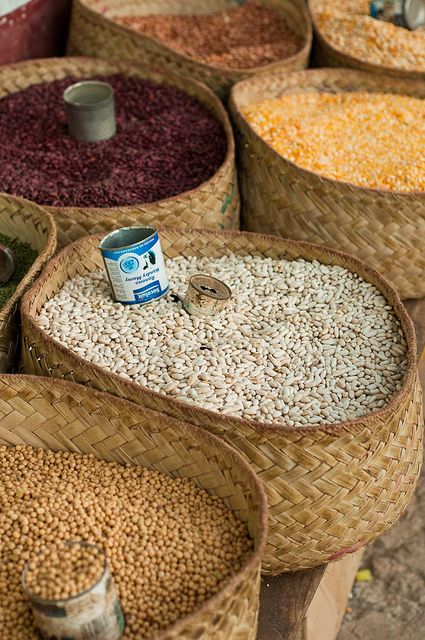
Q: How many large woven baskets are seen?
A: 7